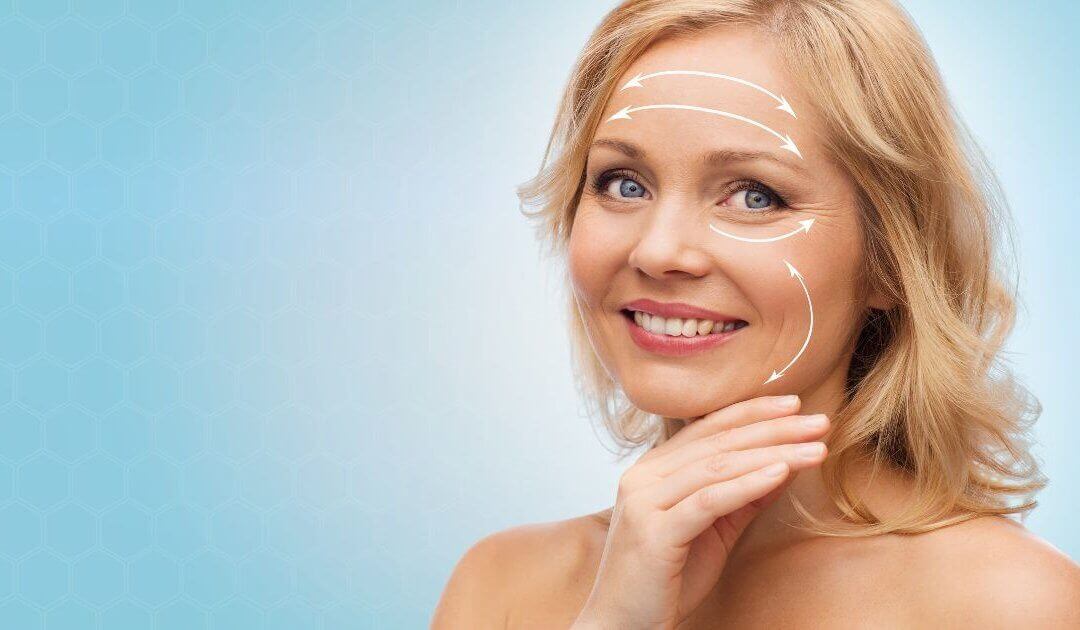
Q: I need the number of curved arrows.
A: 4